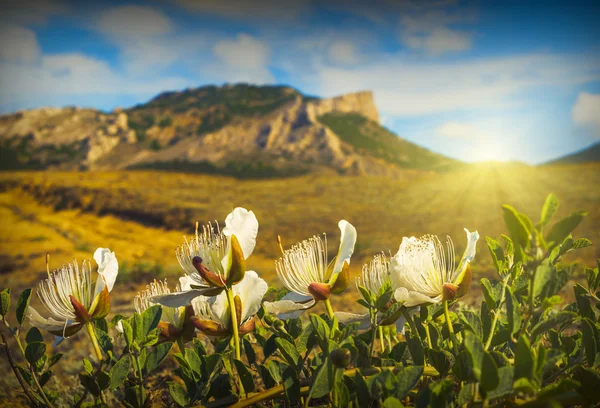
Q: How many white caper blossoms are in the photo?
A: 7